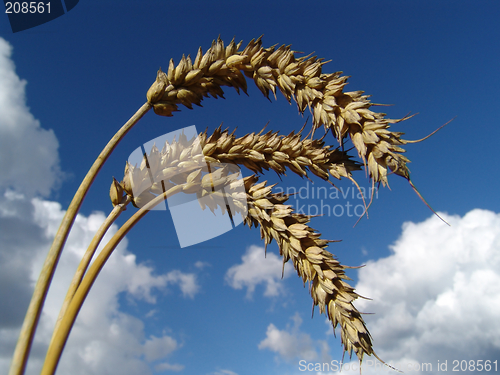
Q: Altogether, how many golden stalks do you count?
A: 3